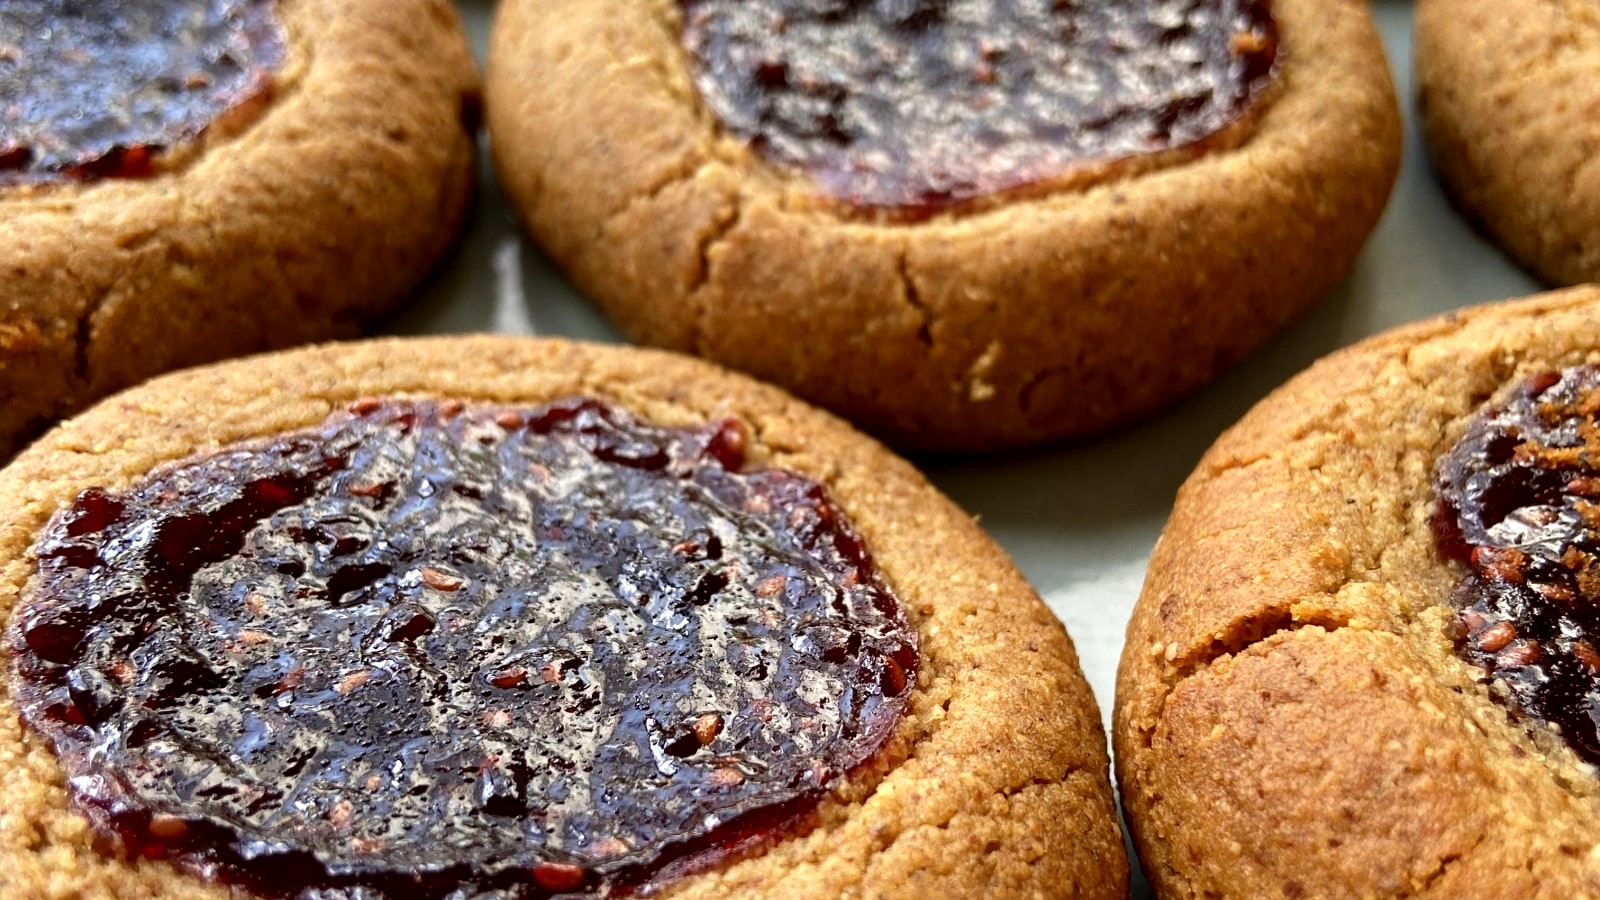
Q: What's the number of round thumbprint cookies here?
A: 5